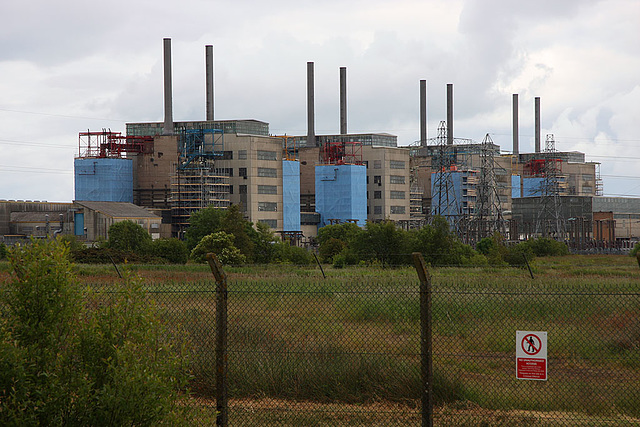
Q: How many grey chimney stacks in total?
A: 8